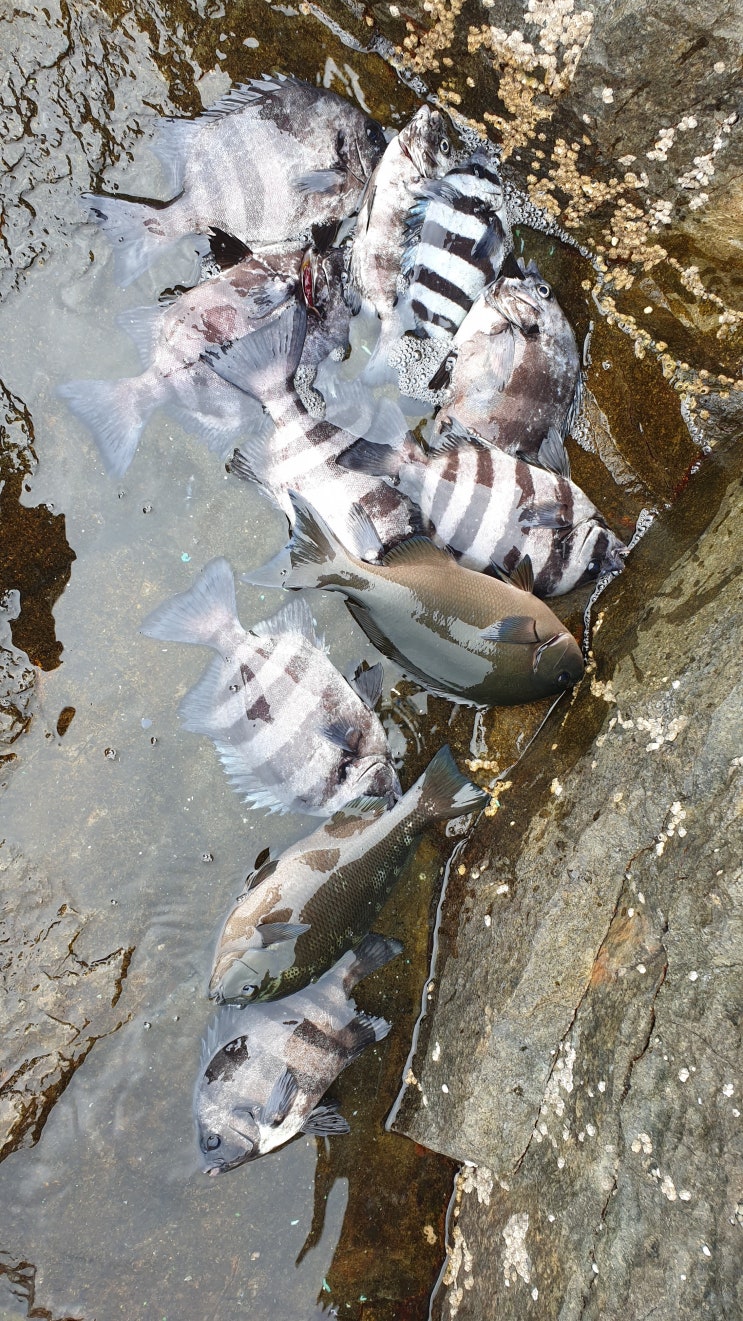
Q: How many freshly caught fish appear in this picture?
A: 11